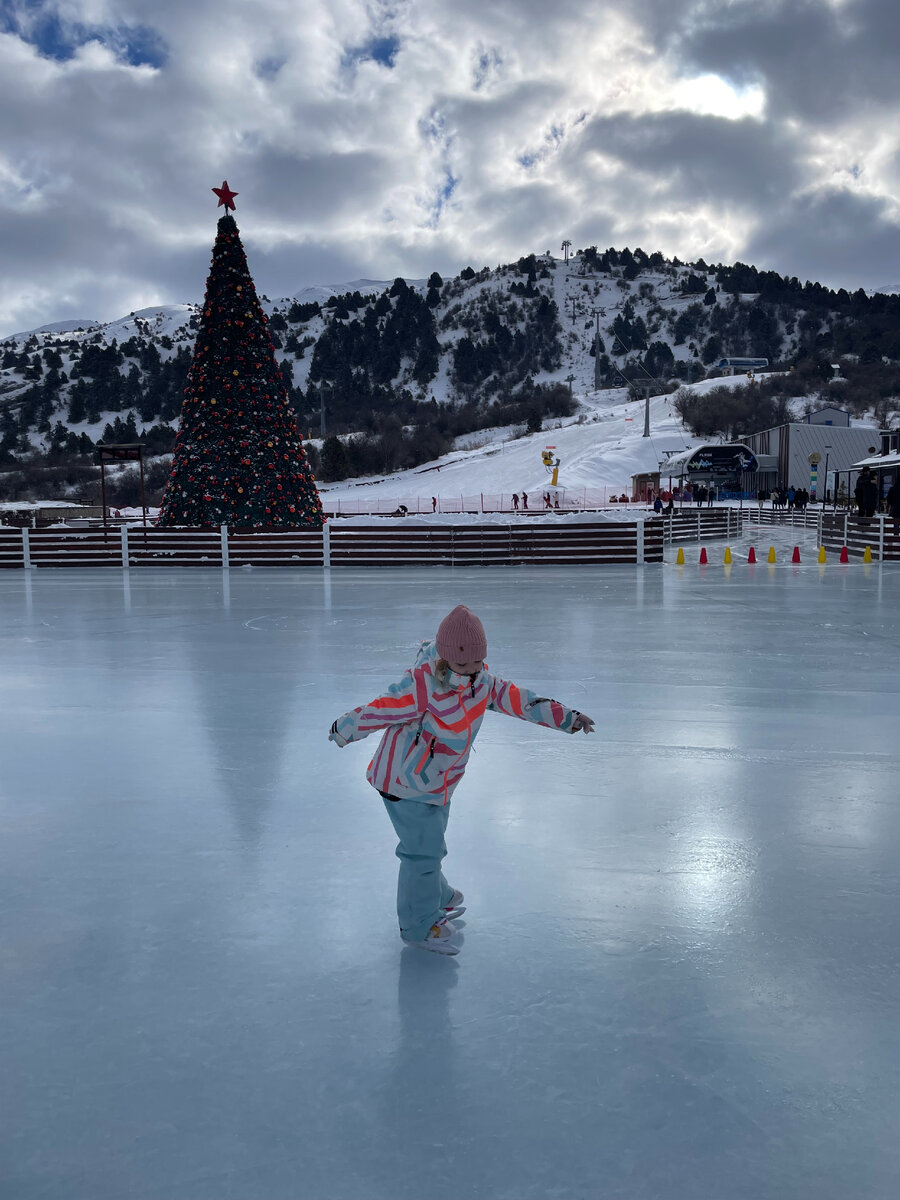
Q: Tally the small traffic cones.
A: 9